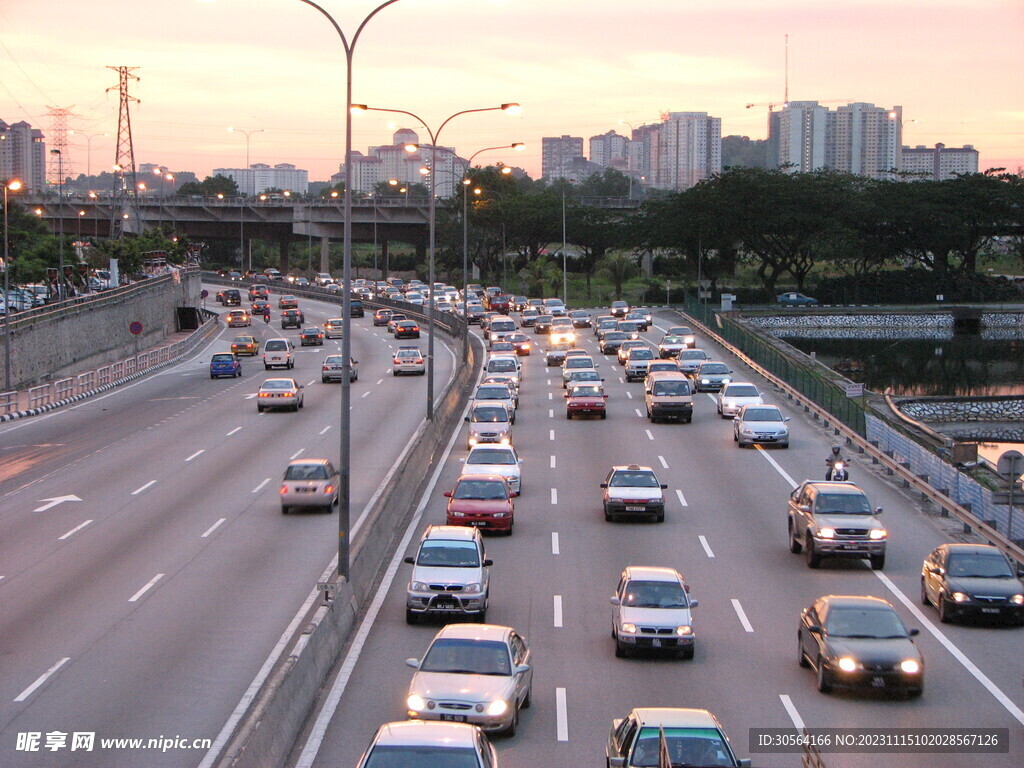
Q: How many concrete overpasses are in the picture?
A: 1